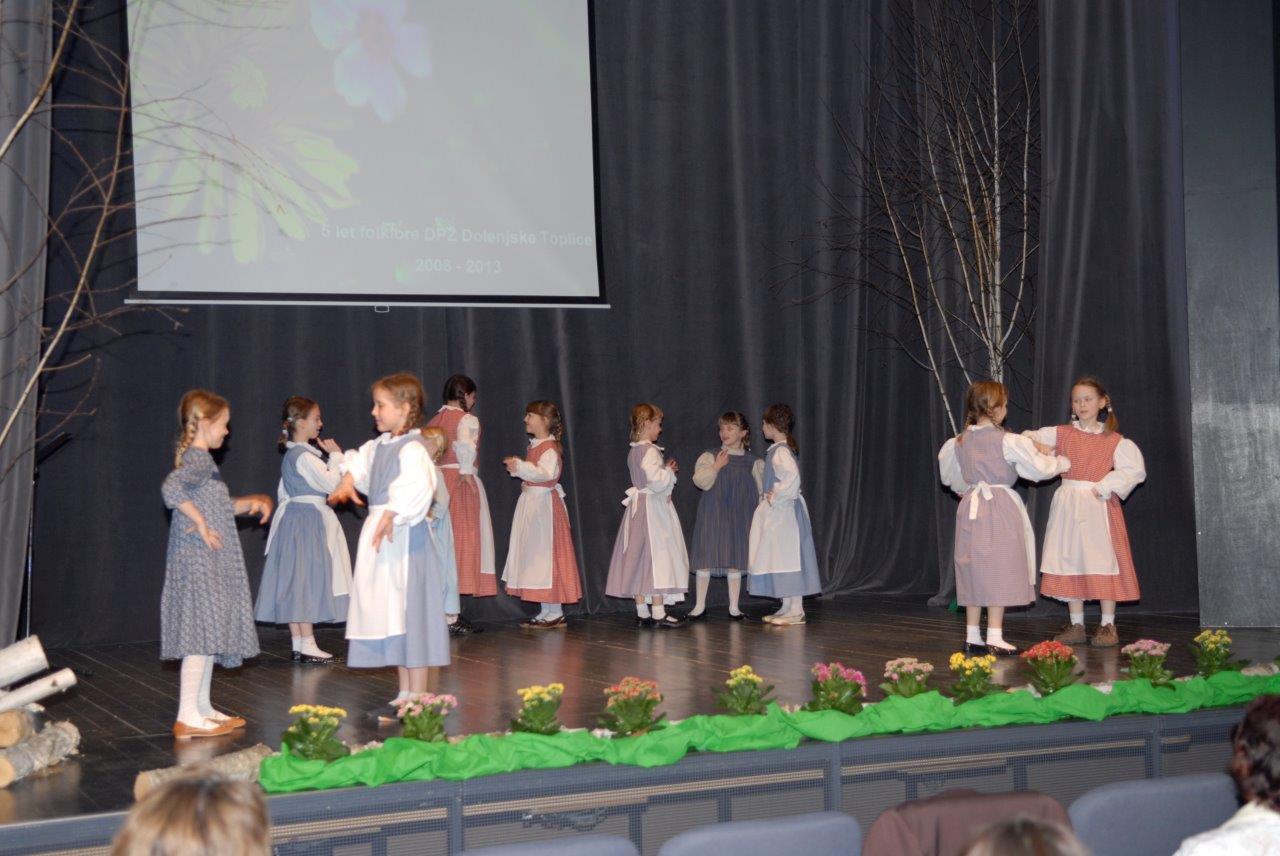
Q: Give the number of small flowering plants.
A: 11